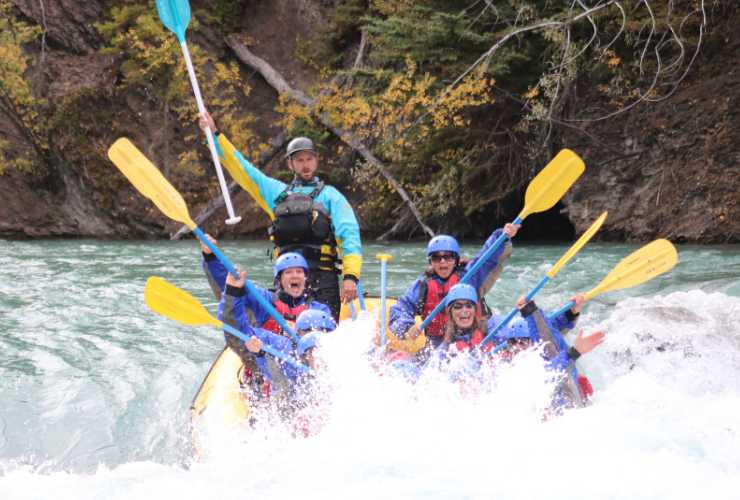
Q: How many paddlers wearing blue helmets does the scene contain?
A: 6